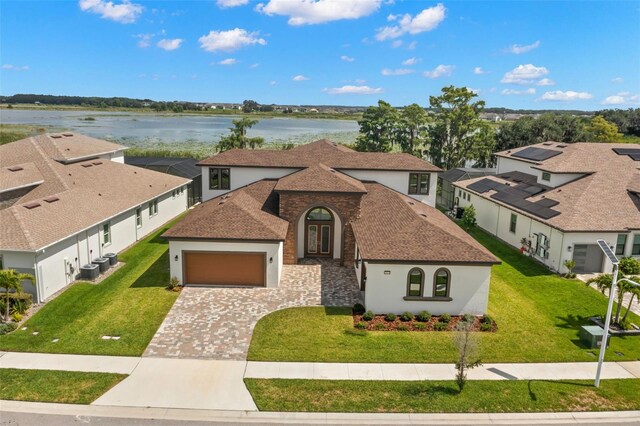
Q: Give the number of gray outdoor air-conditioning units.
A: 3